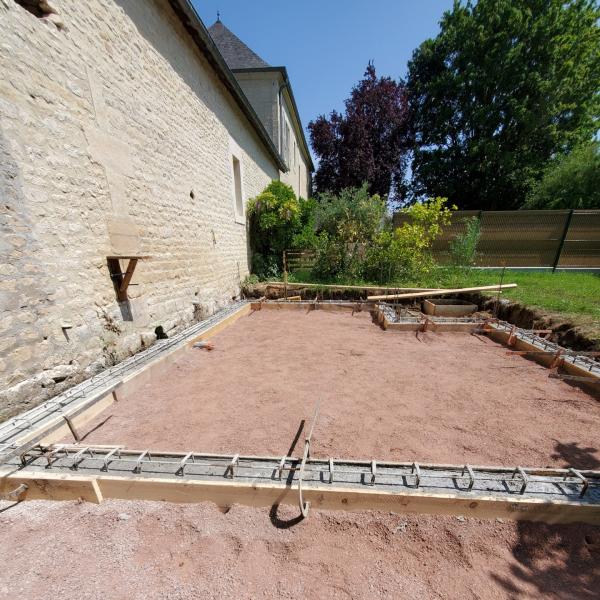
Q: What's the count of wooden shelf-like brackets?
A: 1